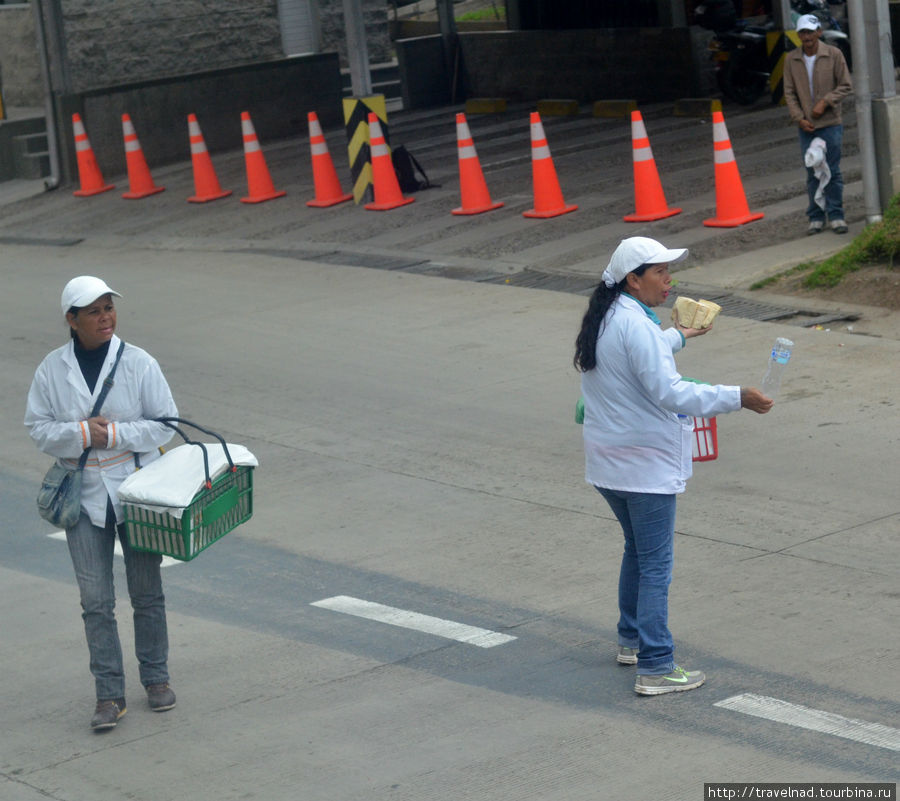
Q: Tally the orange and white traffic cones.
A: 10